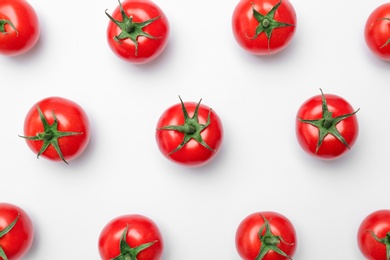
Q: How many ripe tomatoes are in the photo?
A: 11